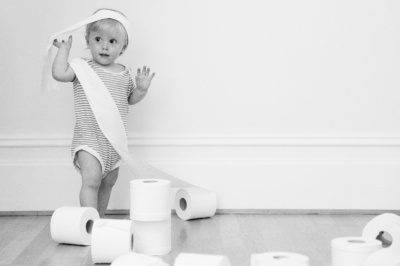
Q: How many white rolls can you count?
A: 11